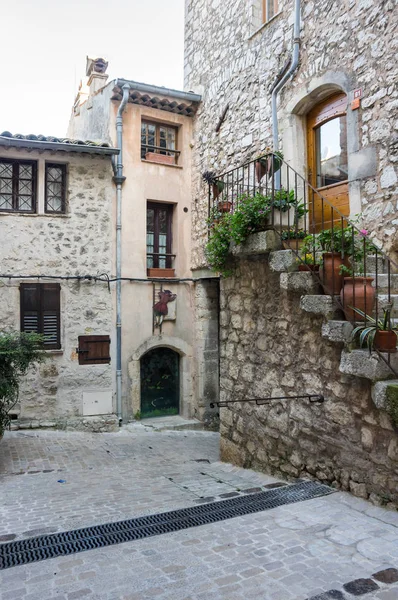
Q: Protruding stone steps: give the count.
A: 7